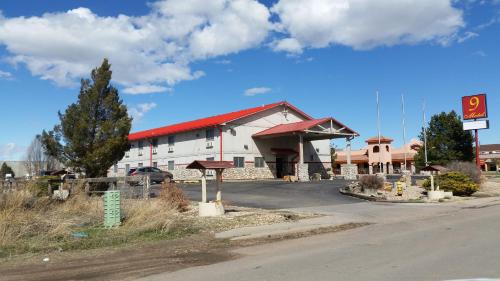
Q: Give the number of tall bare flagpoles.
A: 3